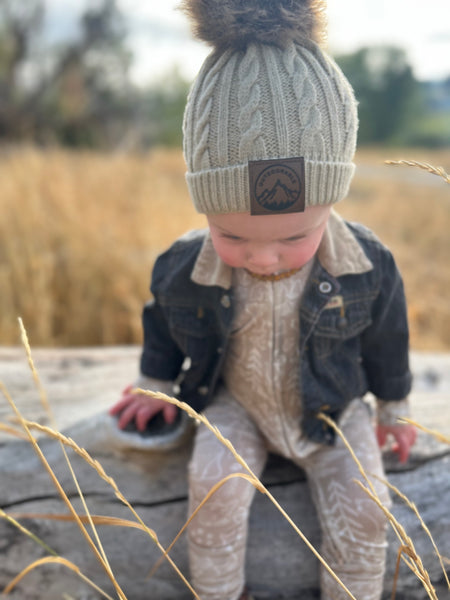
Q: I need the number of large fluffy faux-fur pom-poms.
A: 1